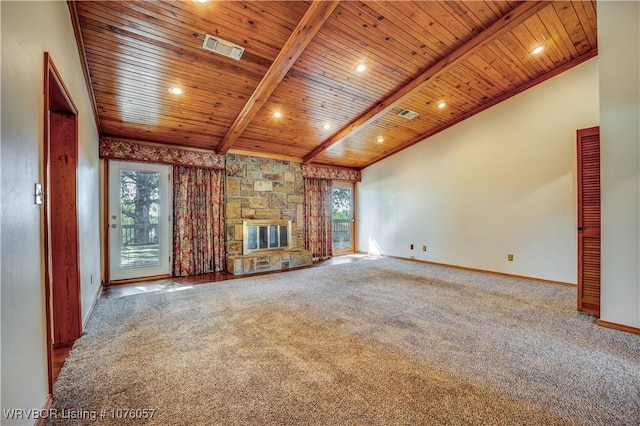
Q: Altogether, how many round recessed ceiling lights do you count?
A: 8